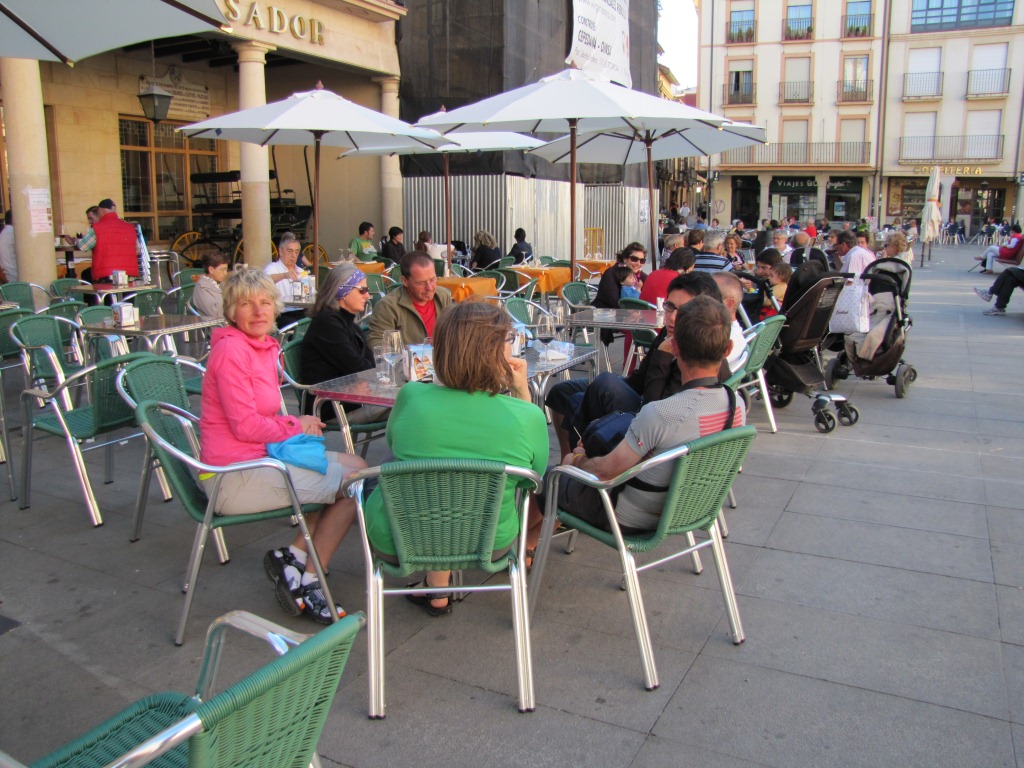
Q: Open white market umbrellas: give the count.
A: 5